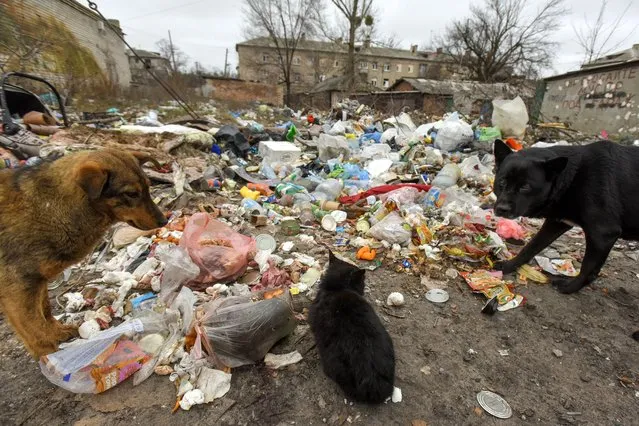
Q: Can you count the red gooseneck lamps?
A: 0